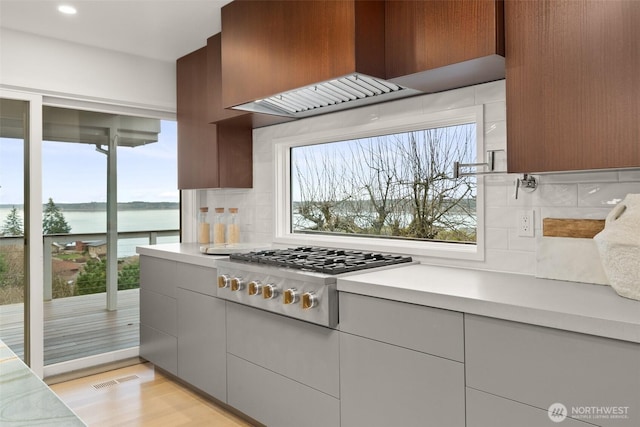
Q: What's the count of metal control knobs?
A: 6